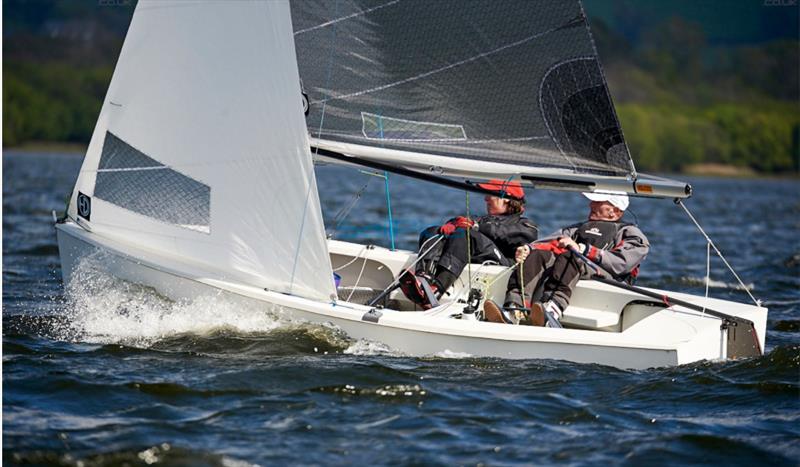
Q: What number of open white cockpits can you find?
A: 1